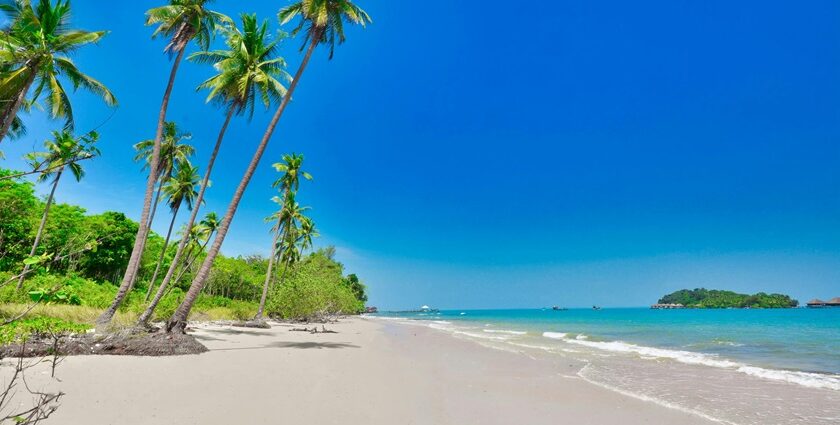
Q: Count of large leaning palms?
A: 3